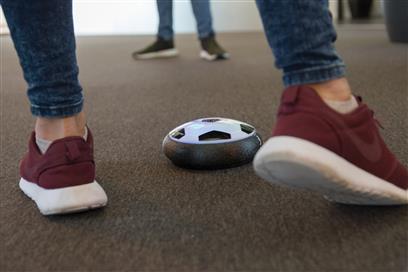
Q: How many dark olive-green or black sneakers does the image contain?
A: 2